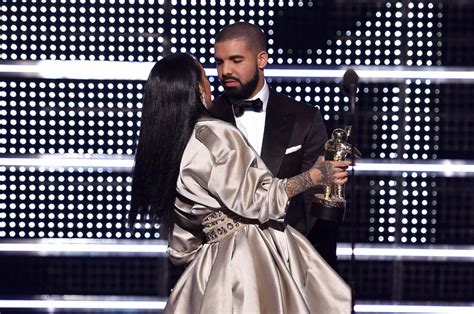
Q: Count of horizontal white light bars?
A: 4